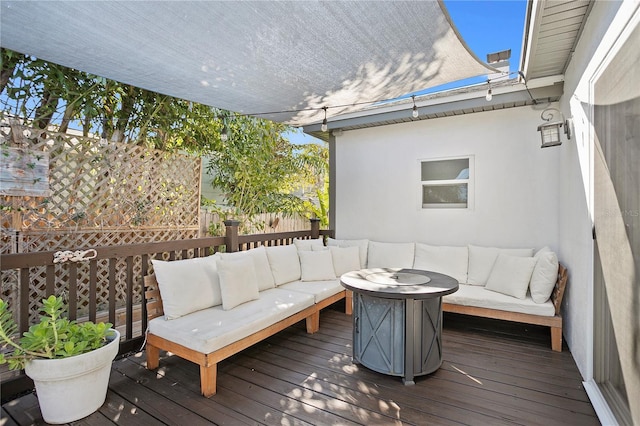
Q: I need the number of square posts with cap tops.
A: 2